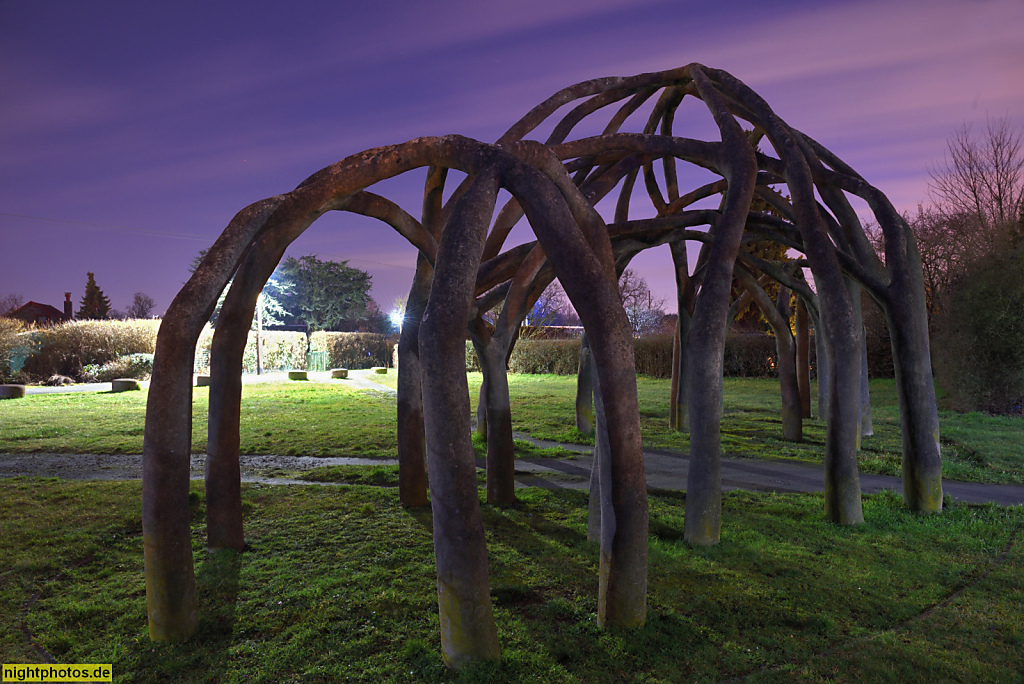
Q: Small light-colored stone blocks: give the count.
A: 6